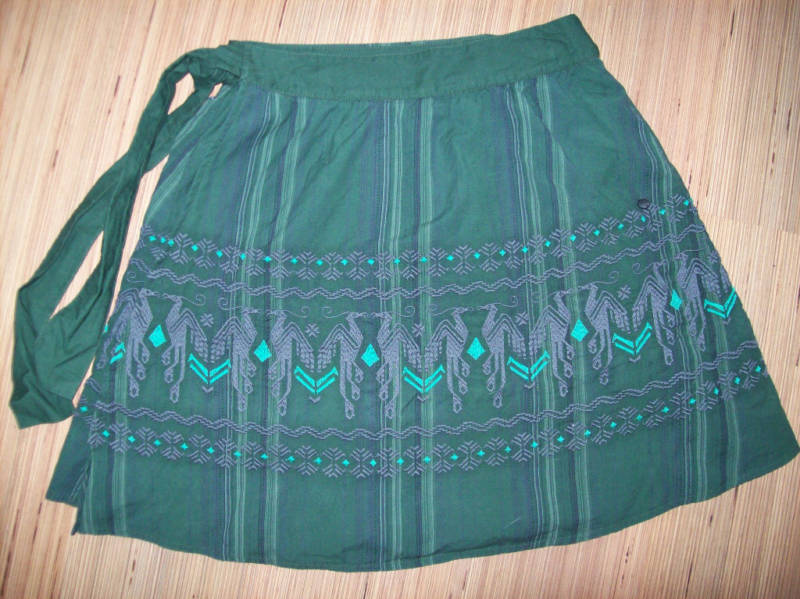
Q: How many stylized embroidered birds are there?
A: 12